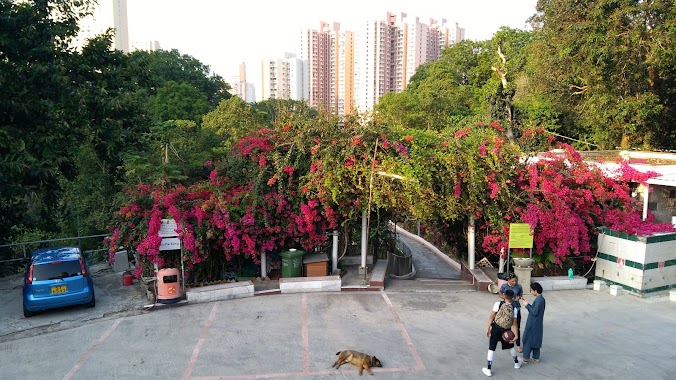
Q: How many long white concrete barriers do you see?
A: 3